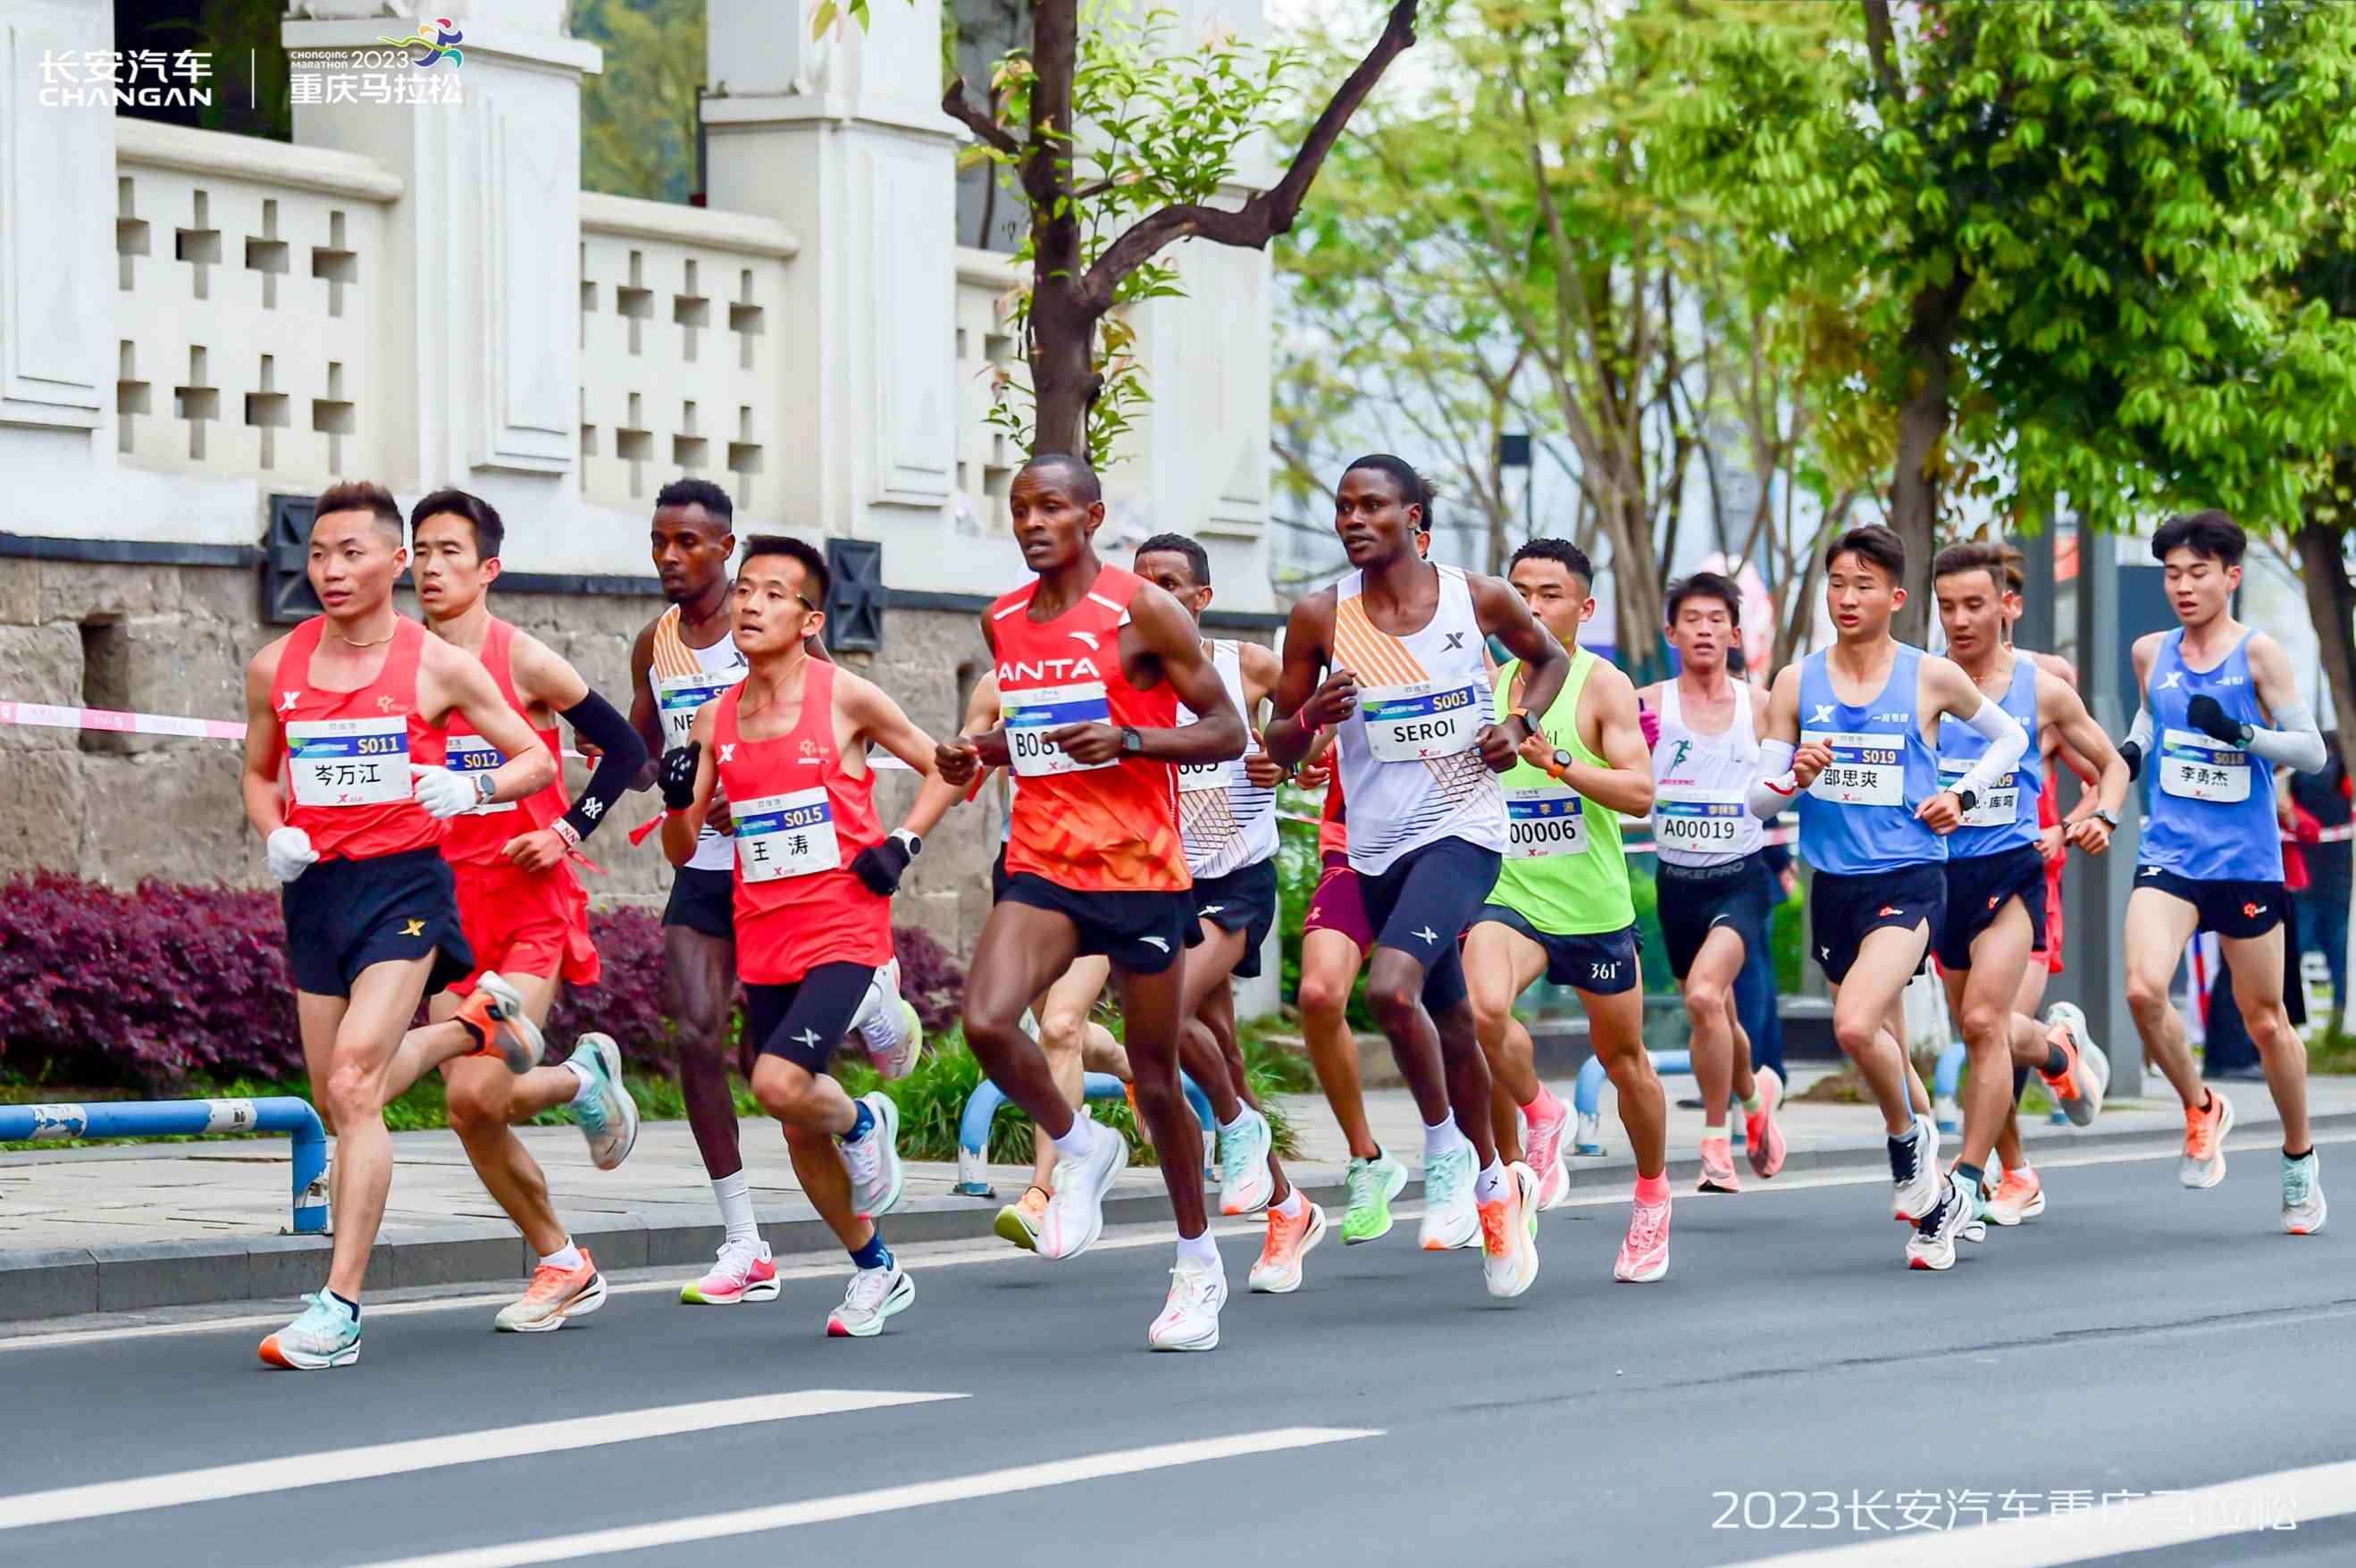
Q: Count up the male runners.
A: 15